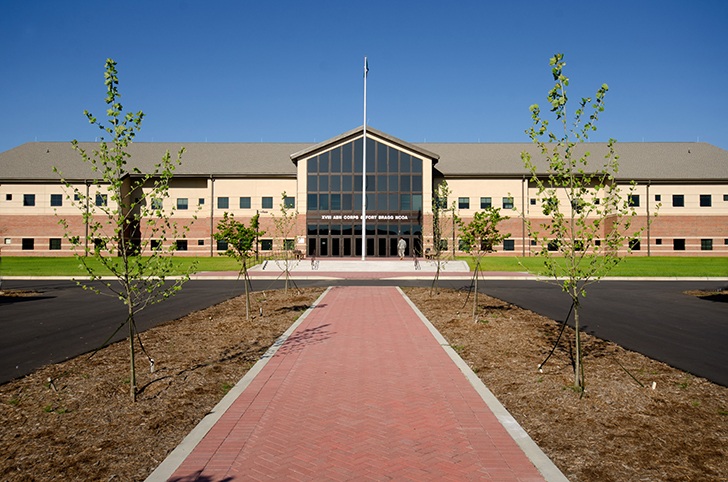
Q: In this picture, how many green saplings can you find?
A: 6